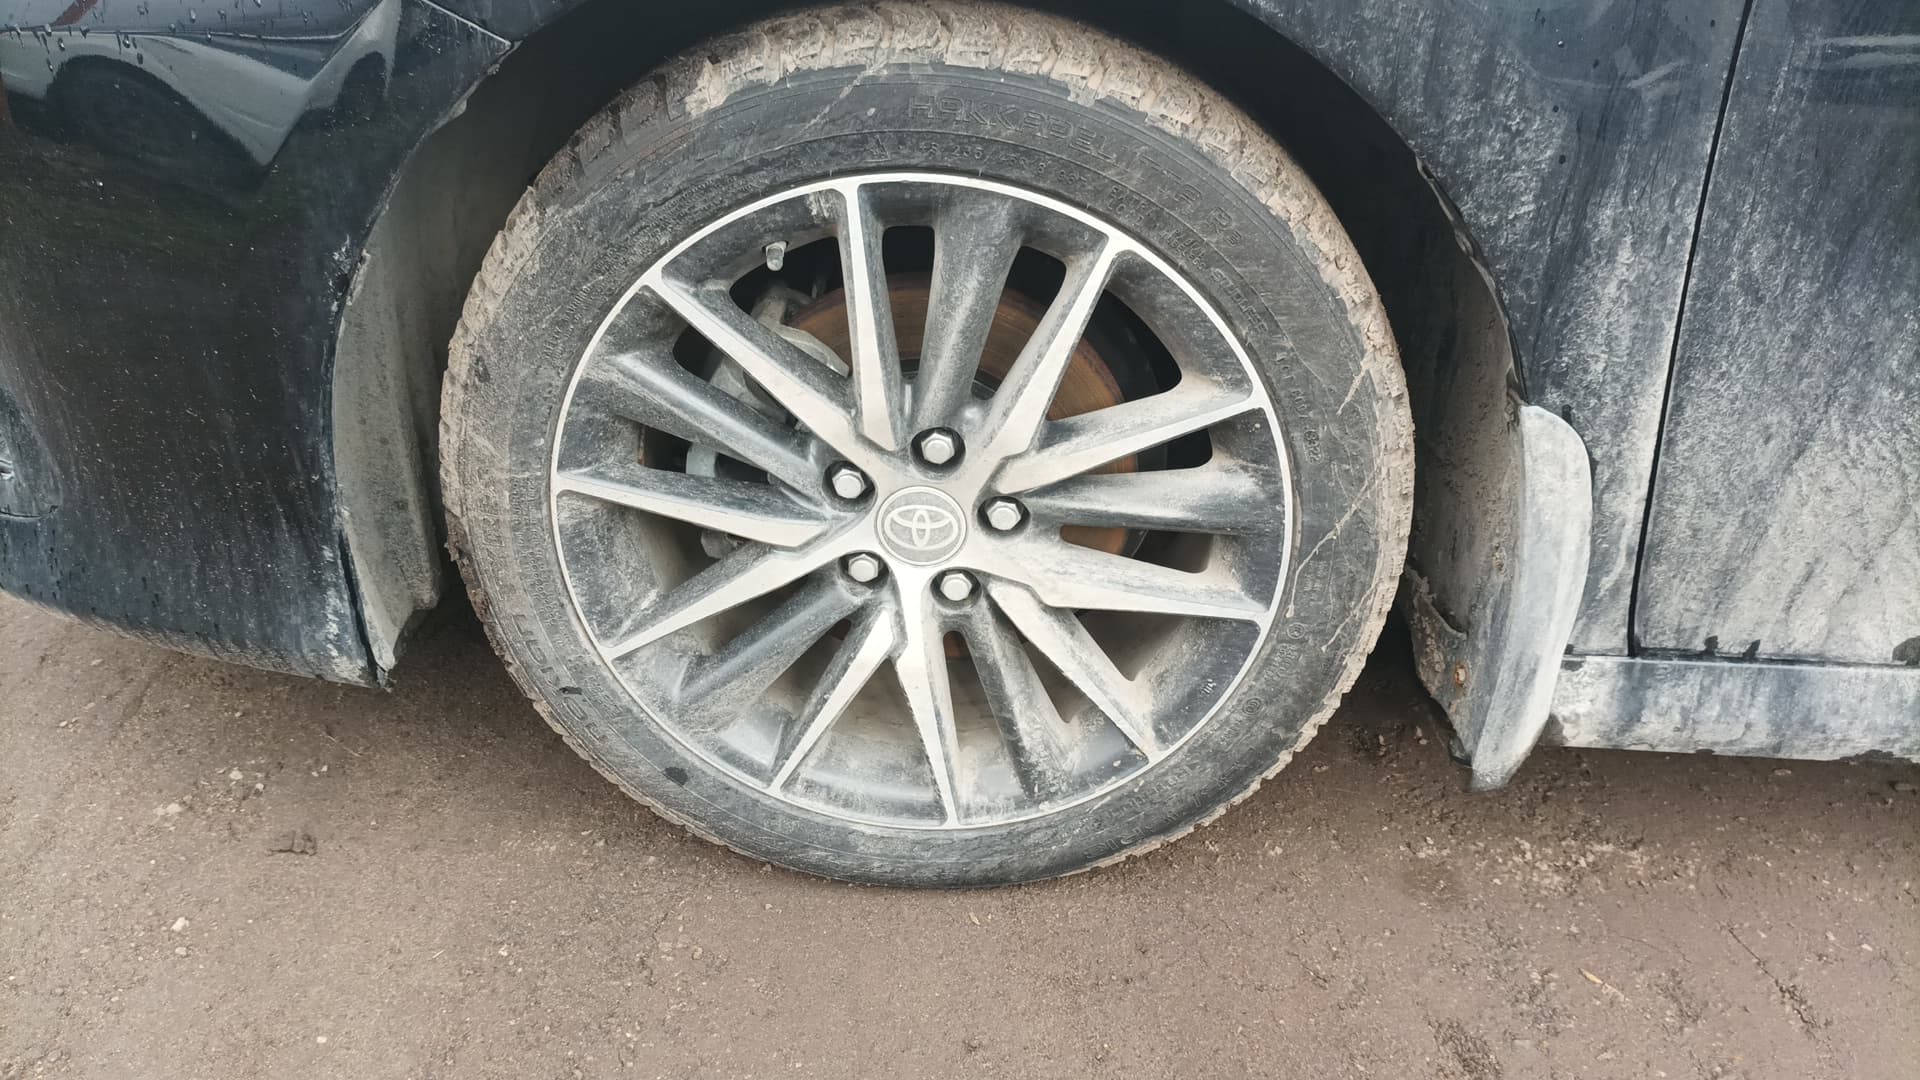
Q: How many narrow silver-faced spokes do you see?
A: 10